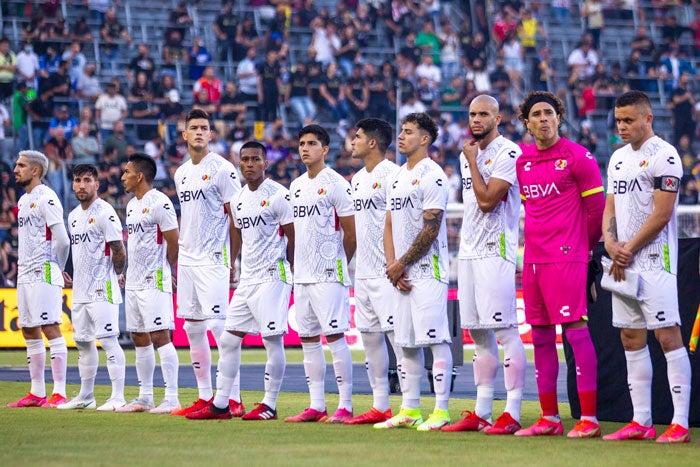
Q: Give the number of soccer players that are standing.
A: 11